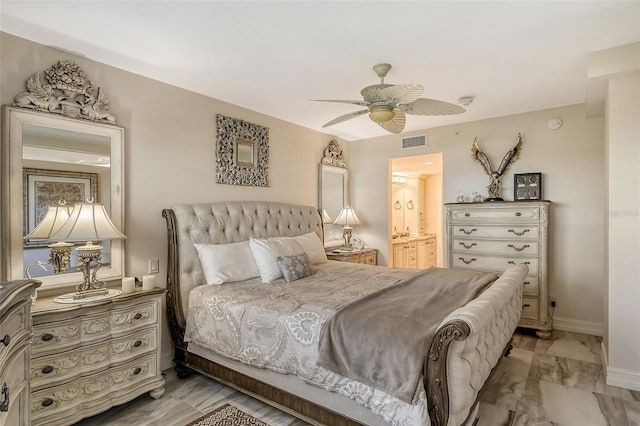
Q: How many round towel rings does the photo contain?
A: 2